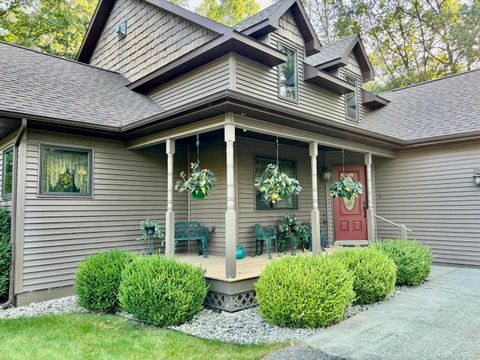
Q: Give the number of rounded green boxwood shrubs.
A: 5